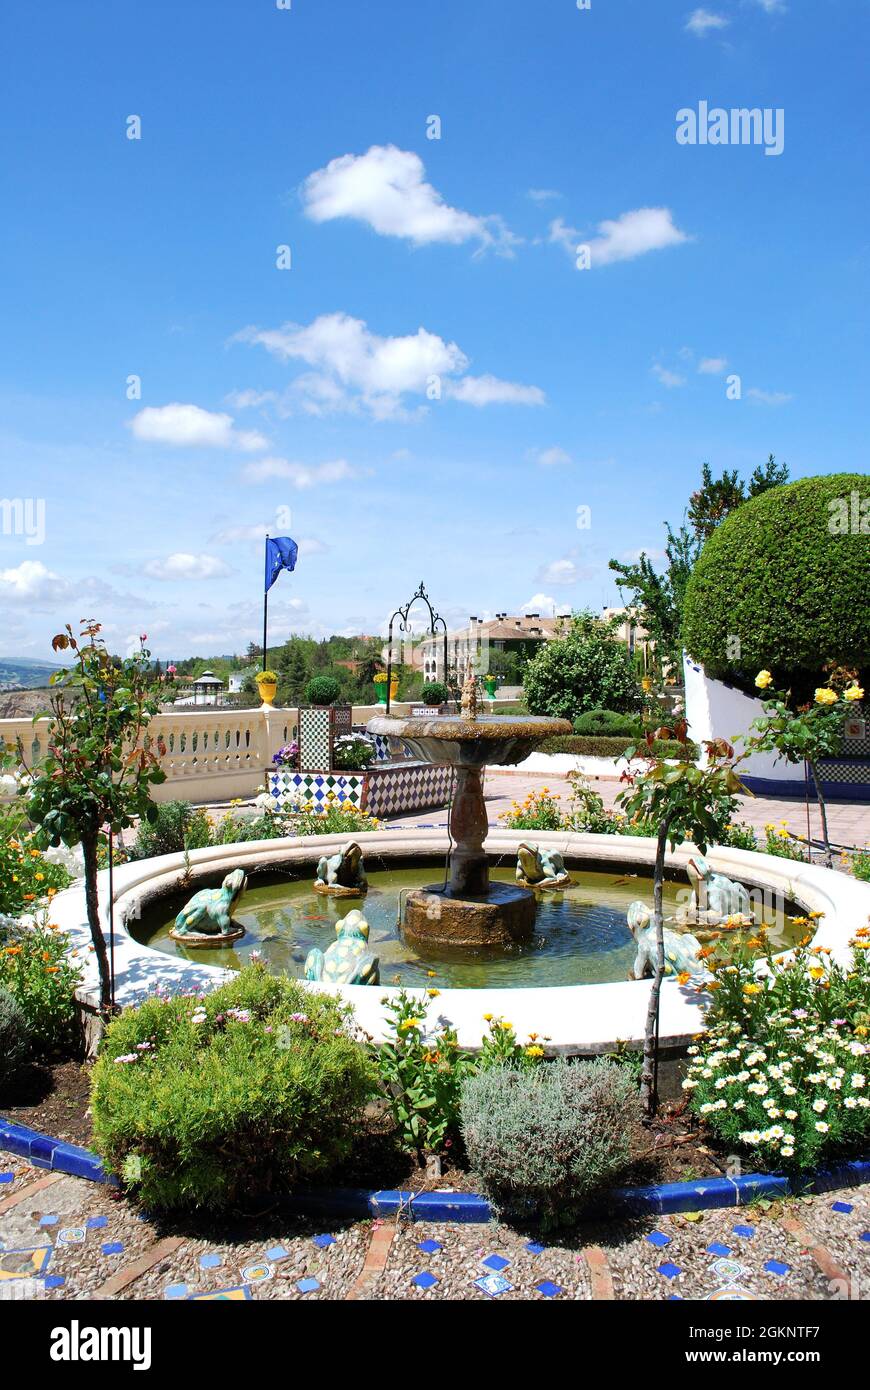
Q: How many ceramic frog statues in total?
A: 6